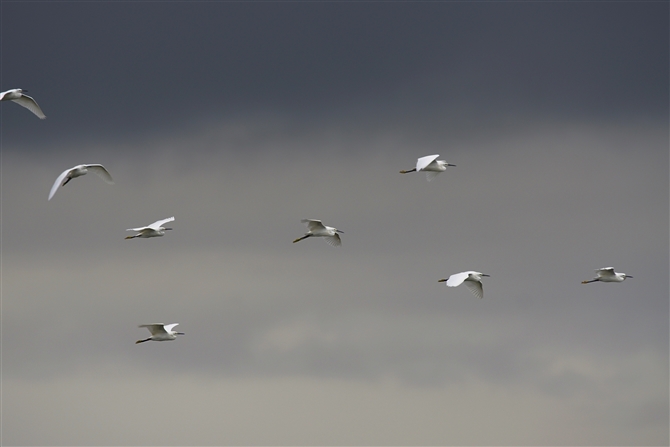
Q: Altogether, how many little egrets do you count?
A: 8